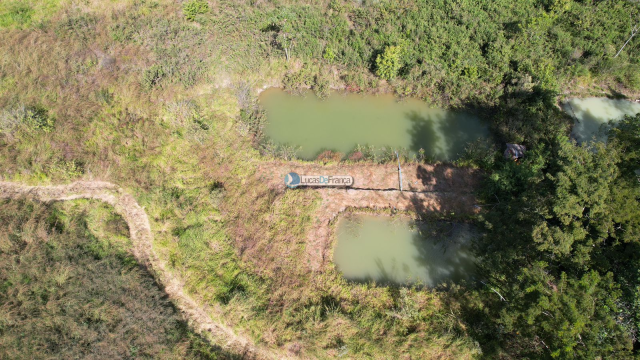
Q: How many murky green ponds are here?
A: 3